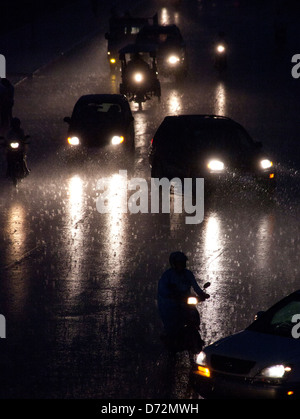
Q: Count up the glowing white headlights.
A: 11